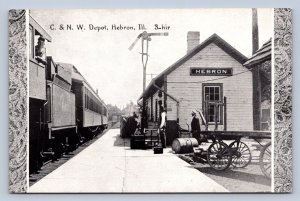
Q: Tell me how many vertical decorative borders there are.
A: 2